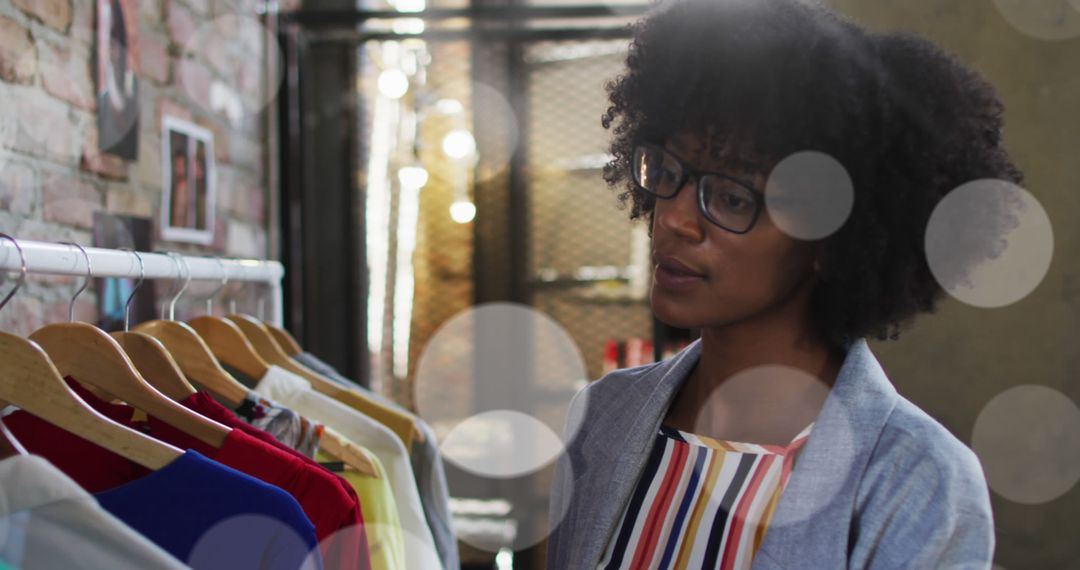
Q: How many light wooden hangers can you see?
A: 7